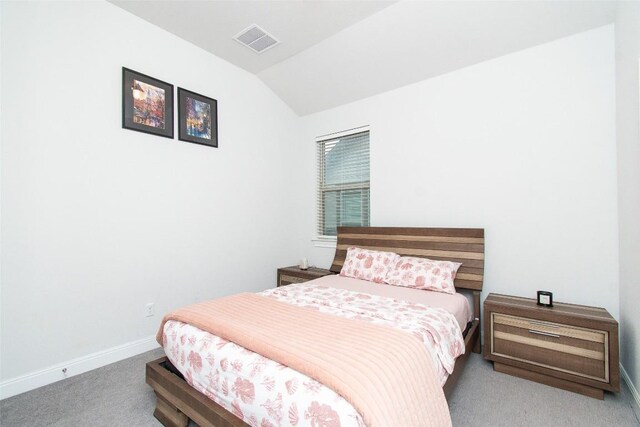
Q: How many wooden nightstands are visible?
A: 2